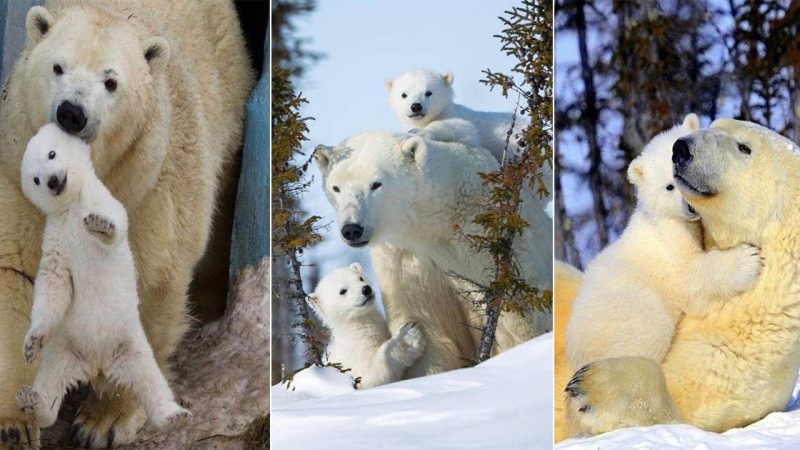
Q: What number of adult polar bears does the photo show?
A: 3